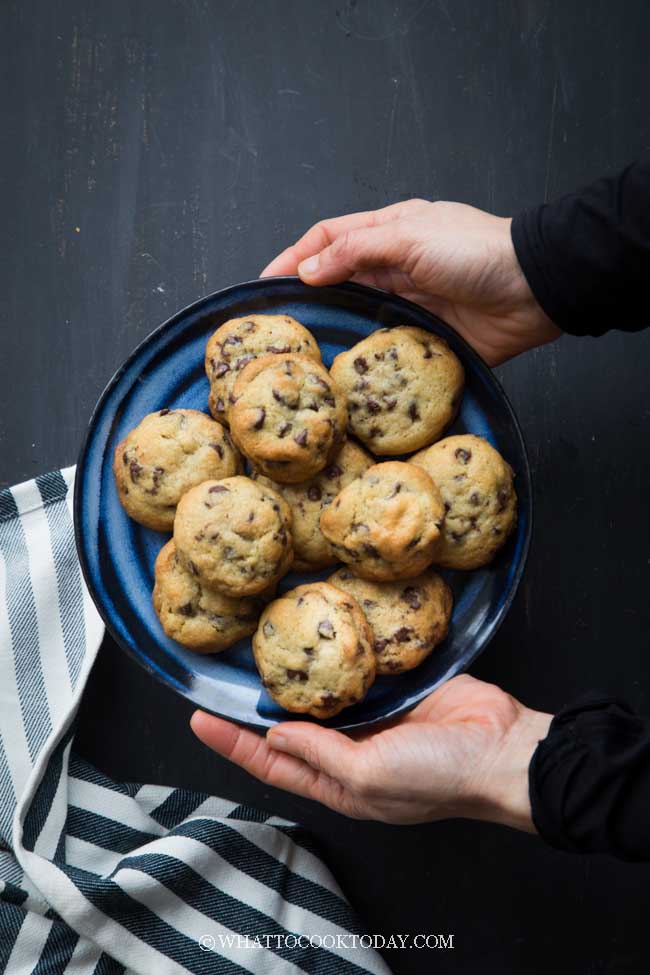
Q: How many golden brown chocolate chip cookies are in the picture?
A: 11